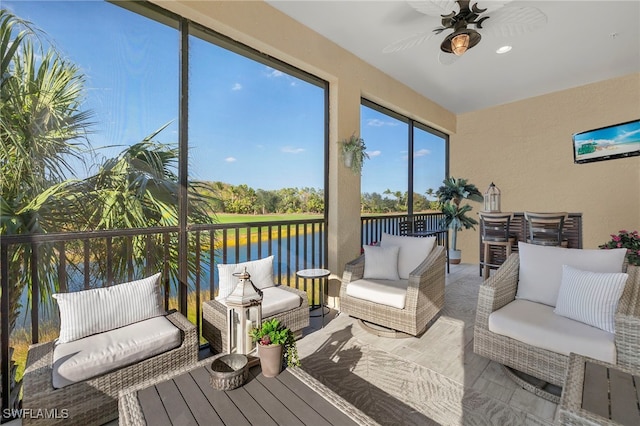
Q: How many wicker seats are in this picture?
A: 4